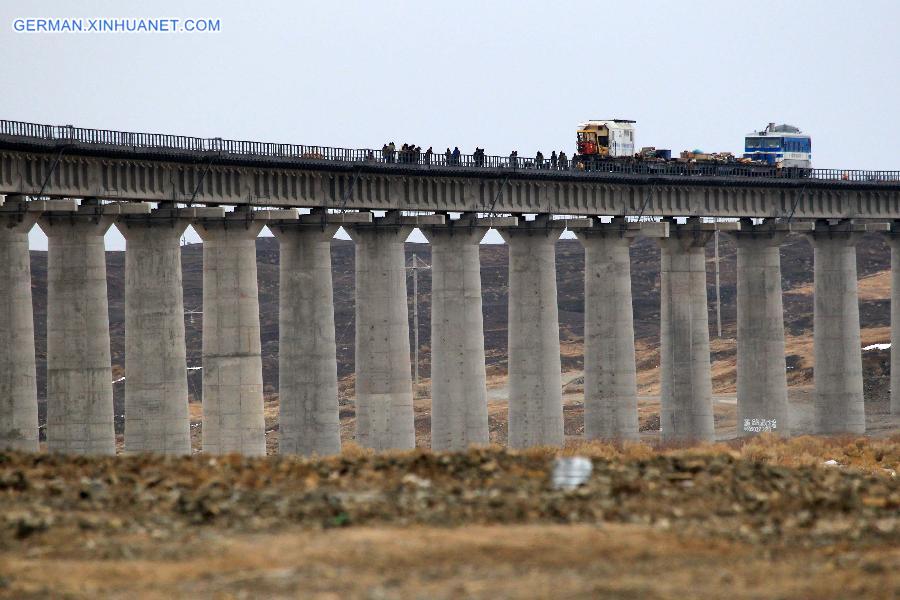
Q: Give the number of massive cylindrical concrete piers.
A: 13